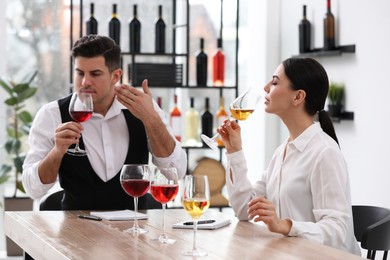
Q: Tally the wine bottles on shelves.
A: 13